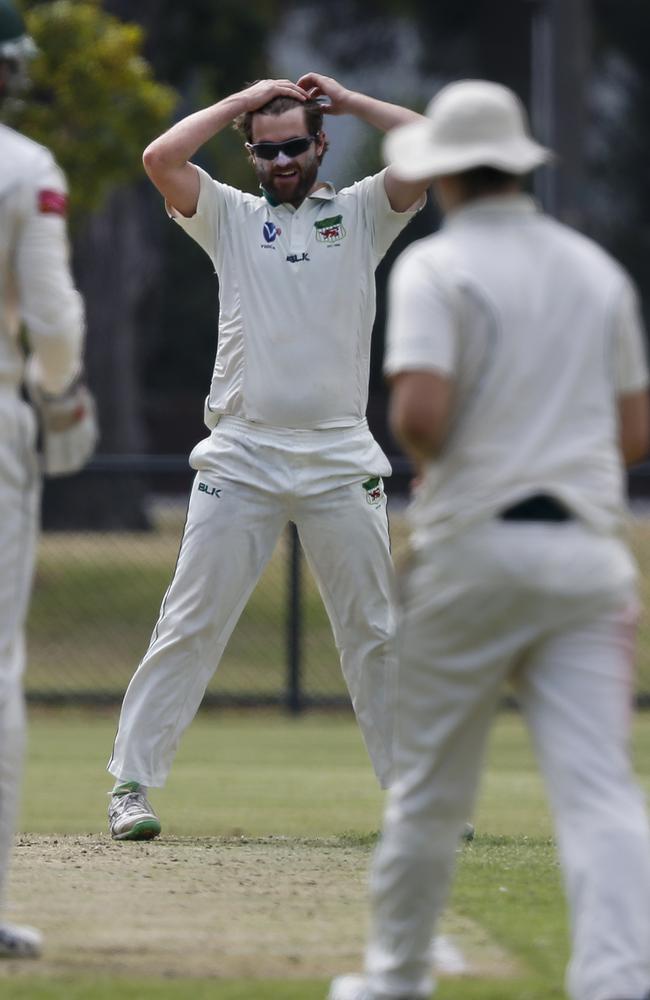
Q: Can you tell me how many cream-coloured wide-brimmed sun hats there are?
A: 1